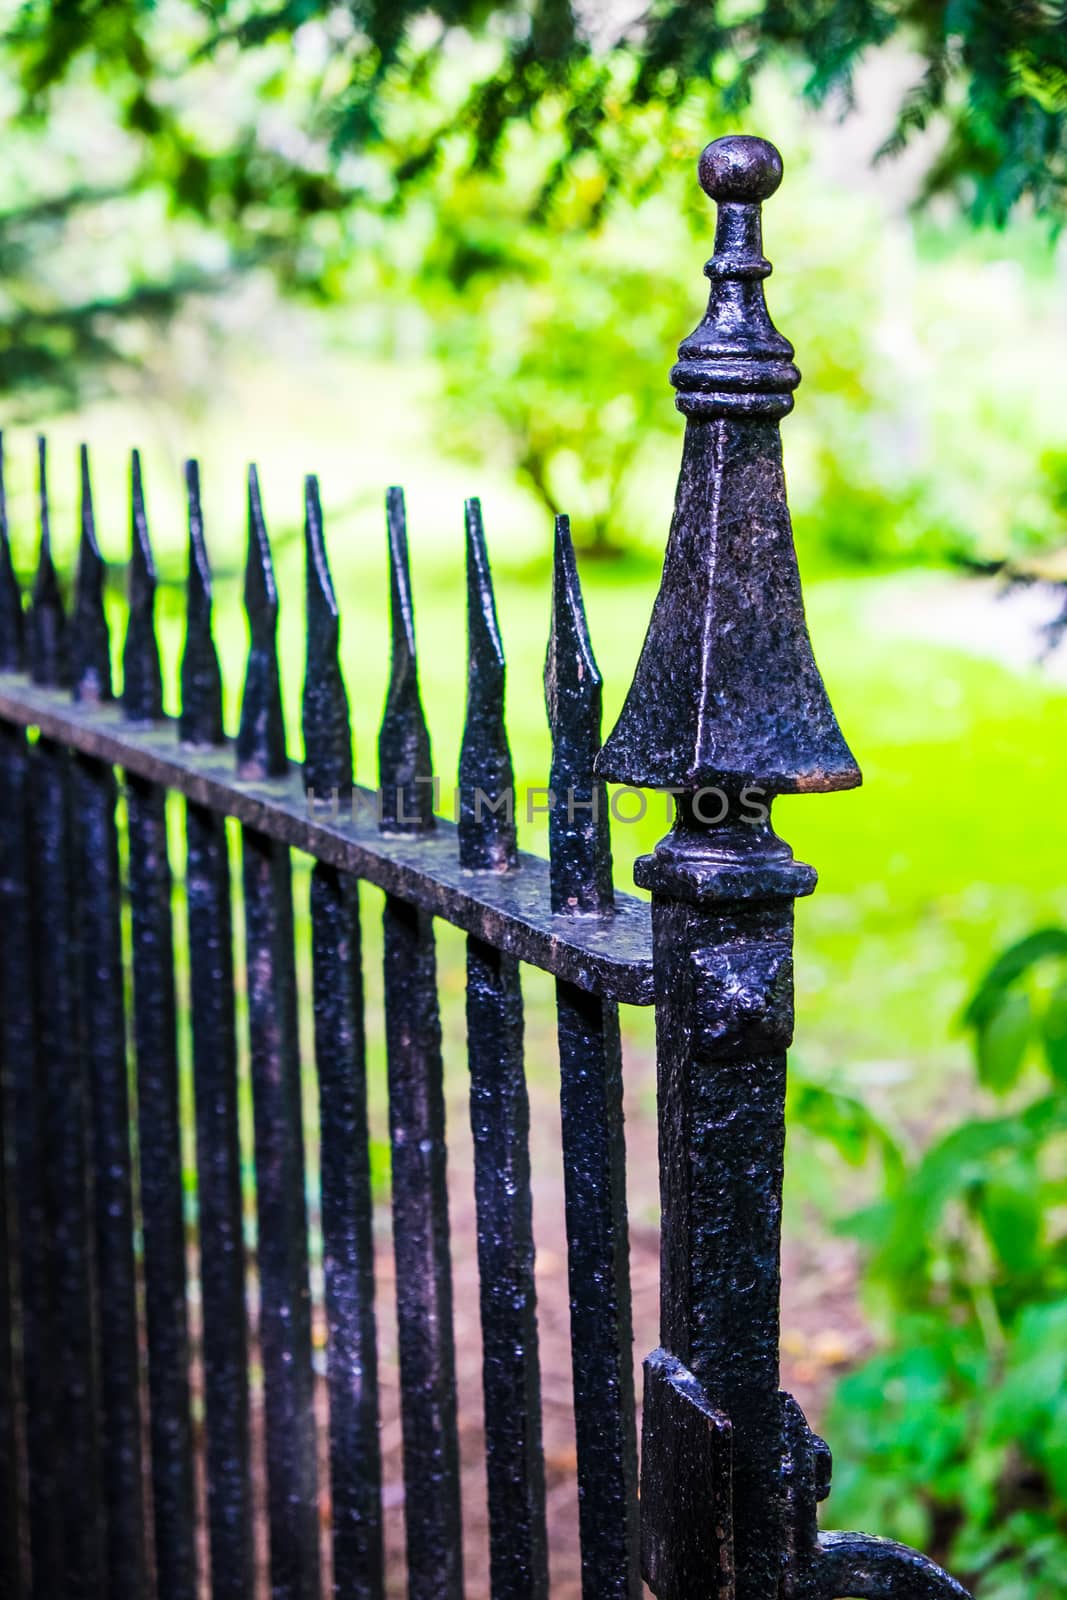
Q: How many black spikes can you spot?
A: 10